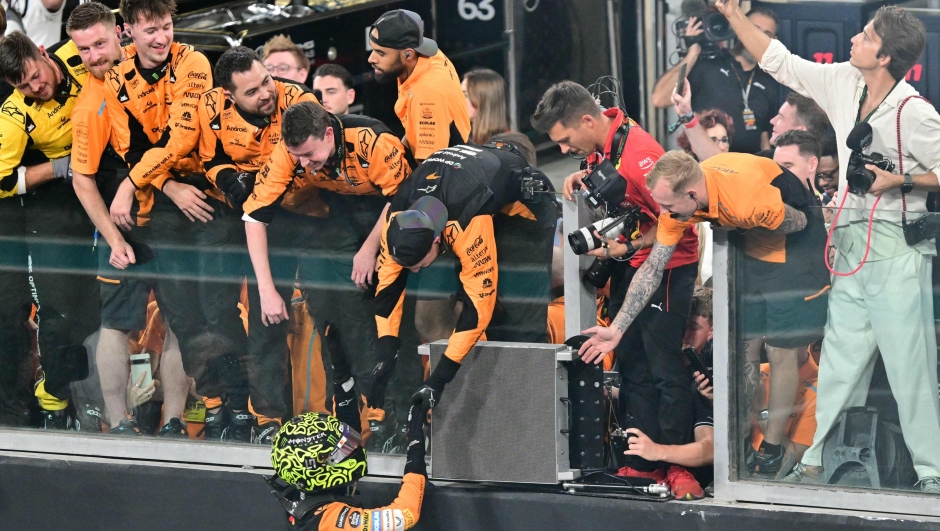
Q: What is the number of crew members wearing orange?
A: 7